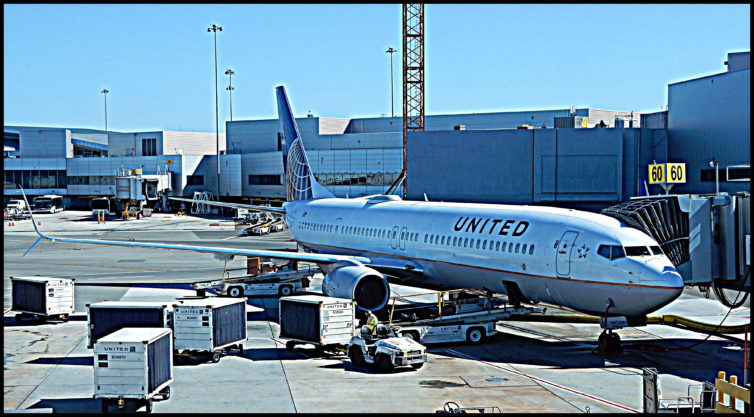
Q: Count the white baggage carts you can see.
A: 5